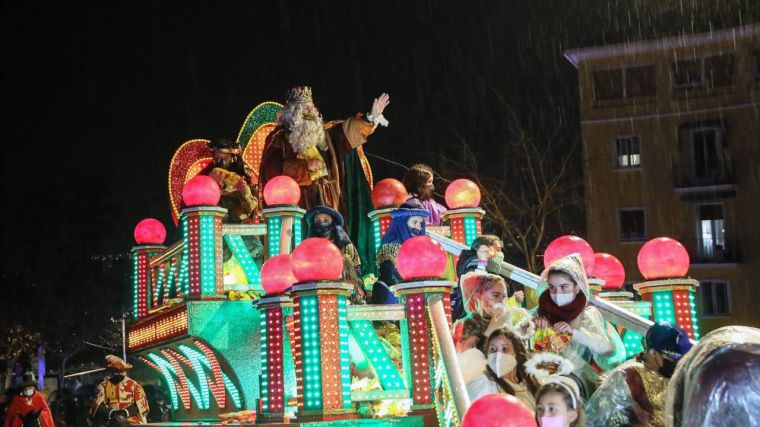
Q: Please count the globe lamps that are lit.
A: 12